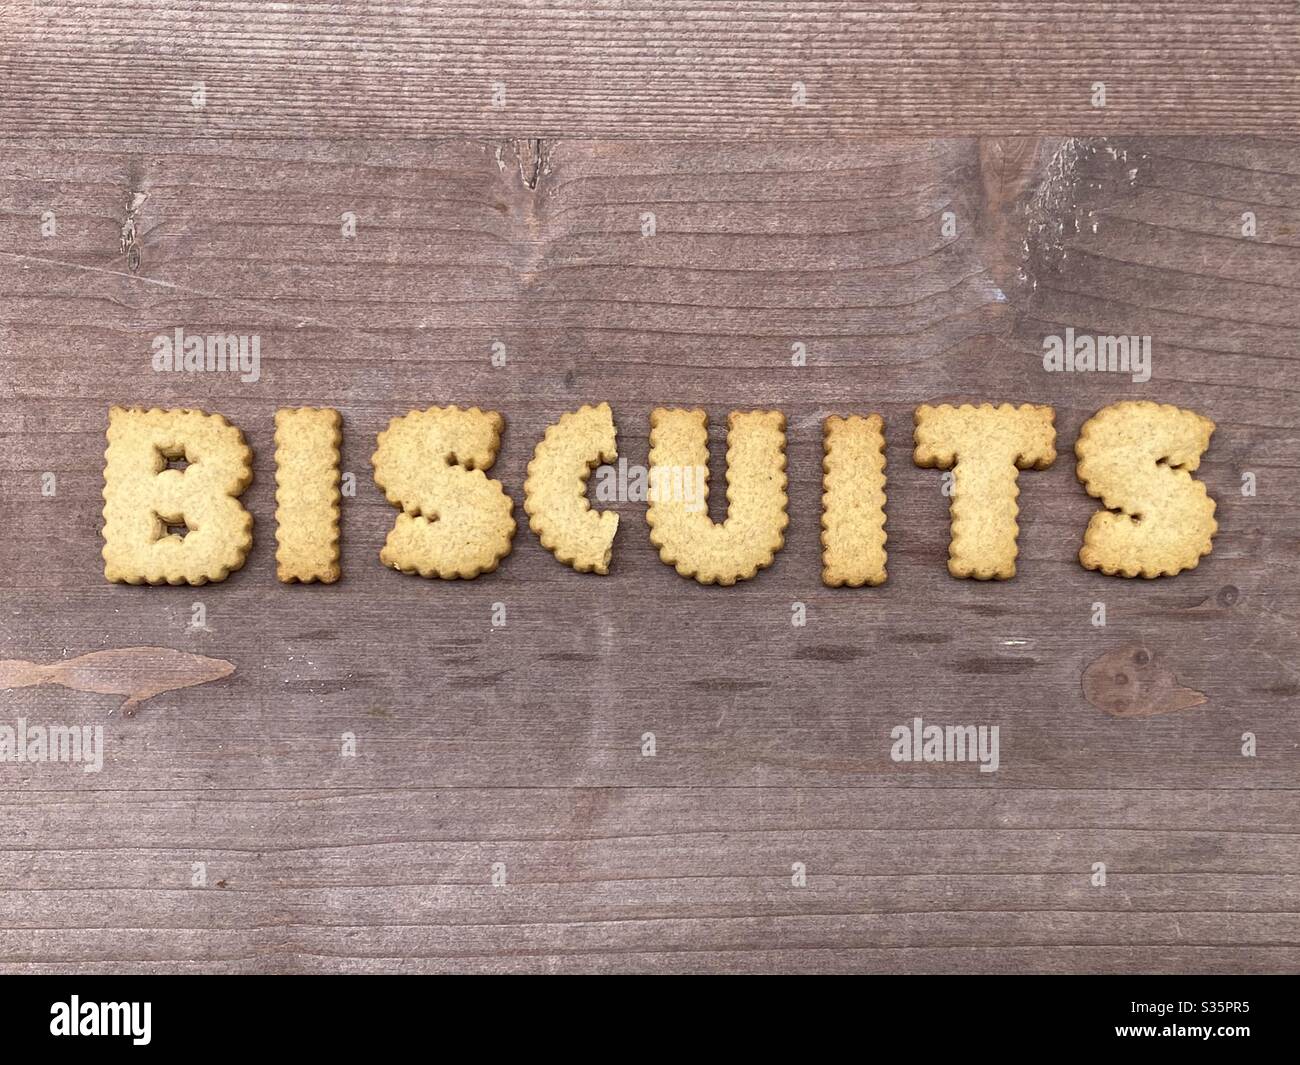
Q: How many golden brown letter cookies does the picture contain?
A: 8